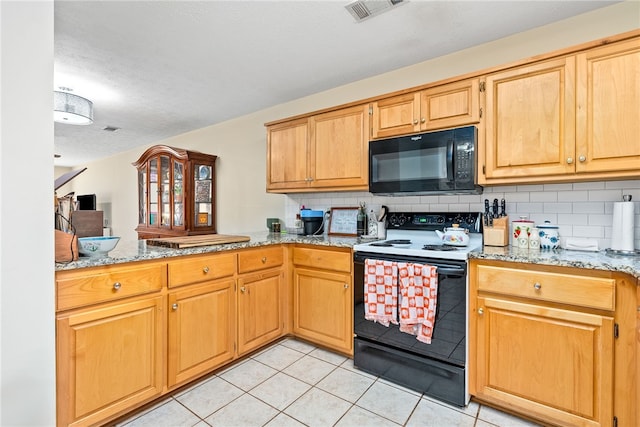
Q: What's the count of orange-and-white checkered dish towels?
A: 2